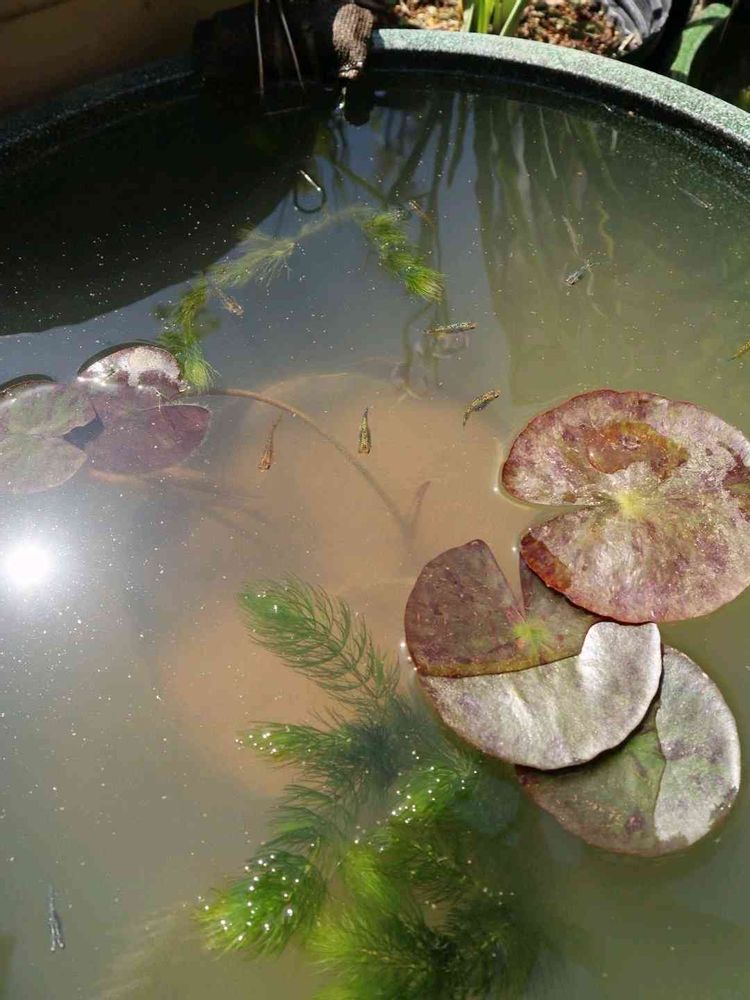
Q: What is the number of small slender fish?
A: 10